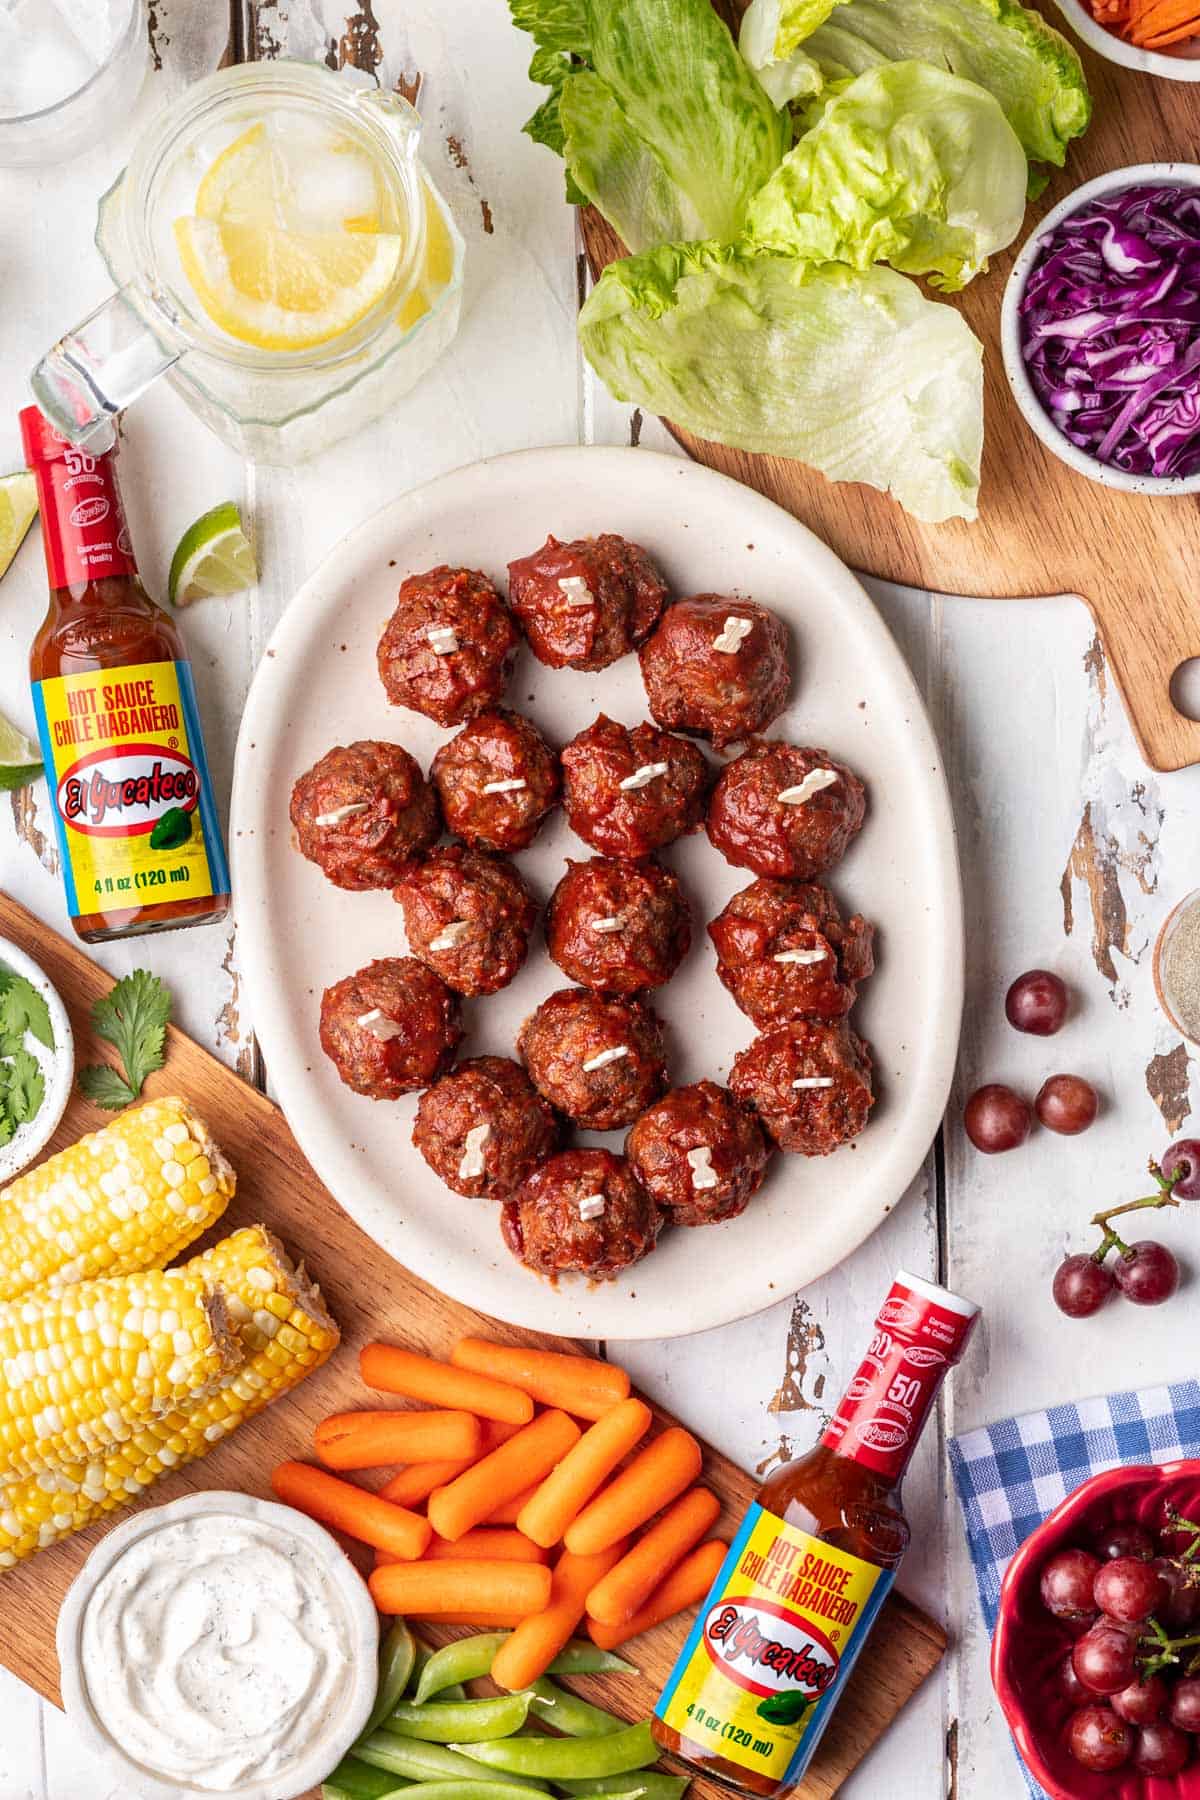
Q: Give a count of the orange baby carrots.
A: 15